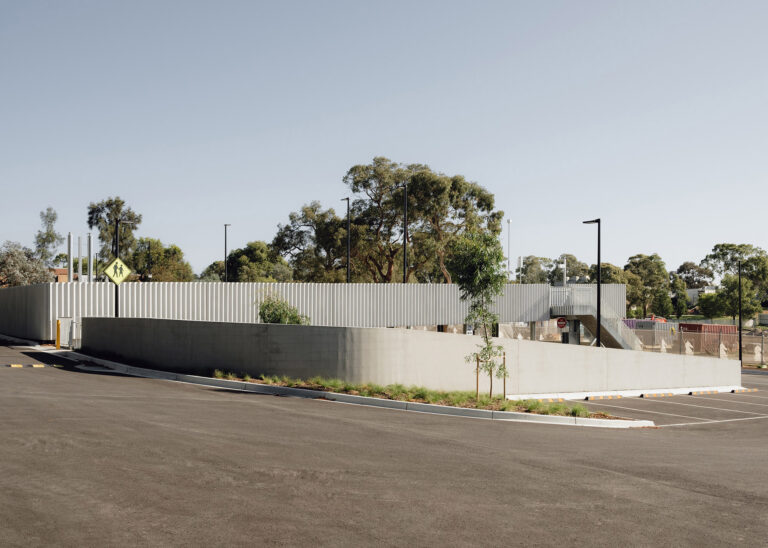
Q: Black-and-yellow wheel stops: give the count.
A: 5